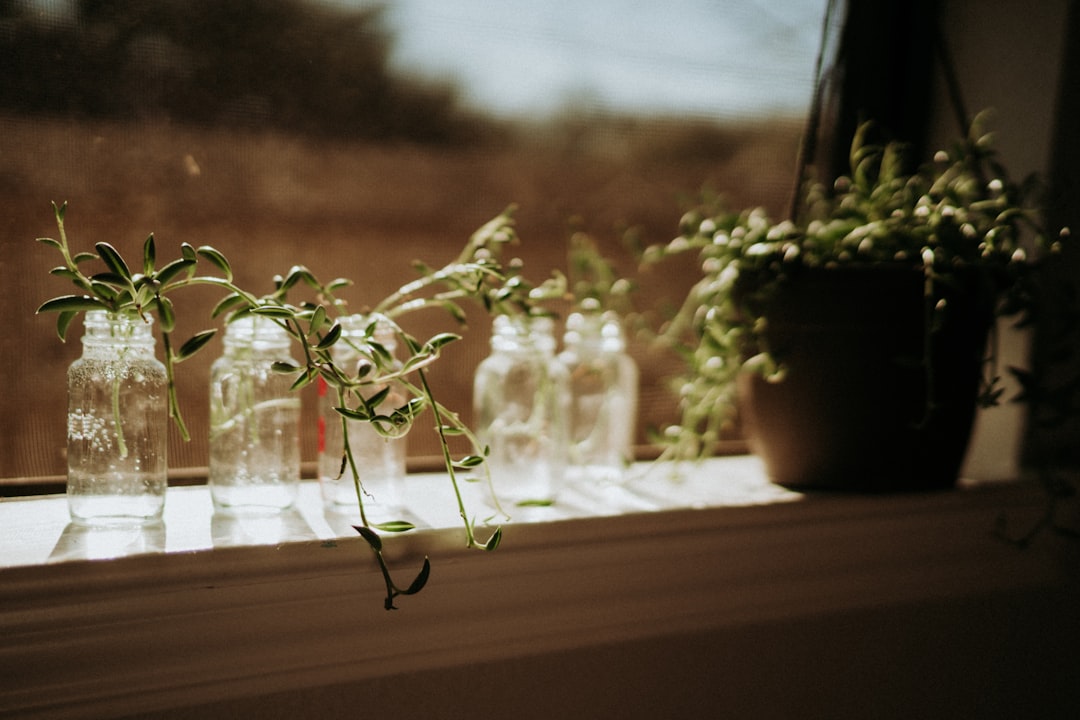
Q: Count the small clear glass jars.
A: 5